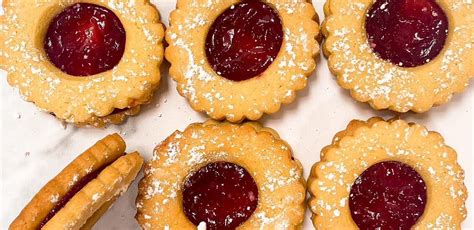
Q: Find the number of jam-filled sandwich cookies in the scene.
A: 6